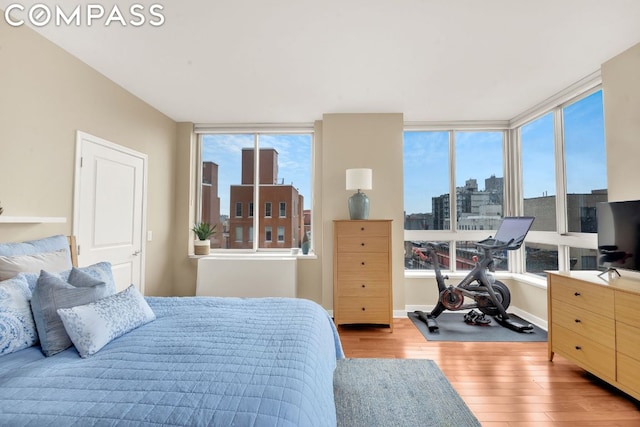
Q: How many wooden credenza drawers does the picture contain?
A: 6